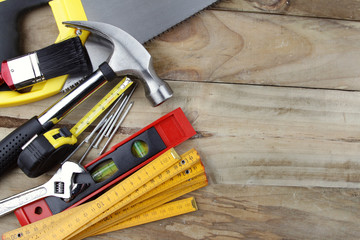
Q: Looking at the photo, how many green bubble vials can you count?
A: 2